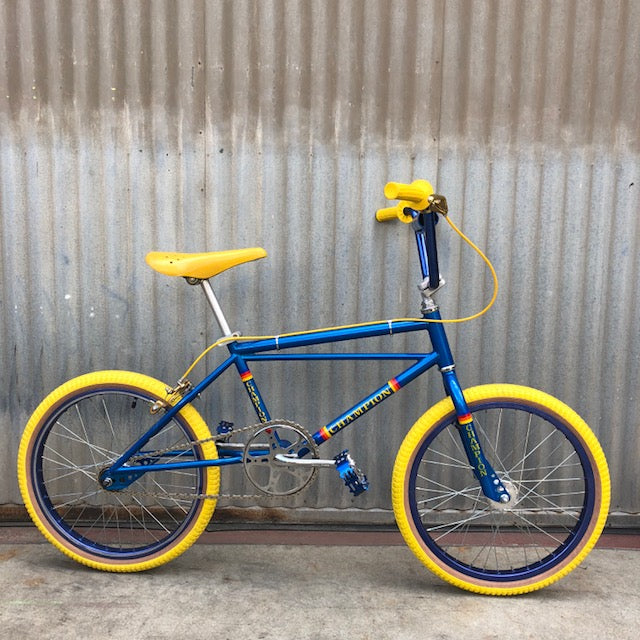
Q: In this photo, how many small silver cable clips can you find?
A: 2